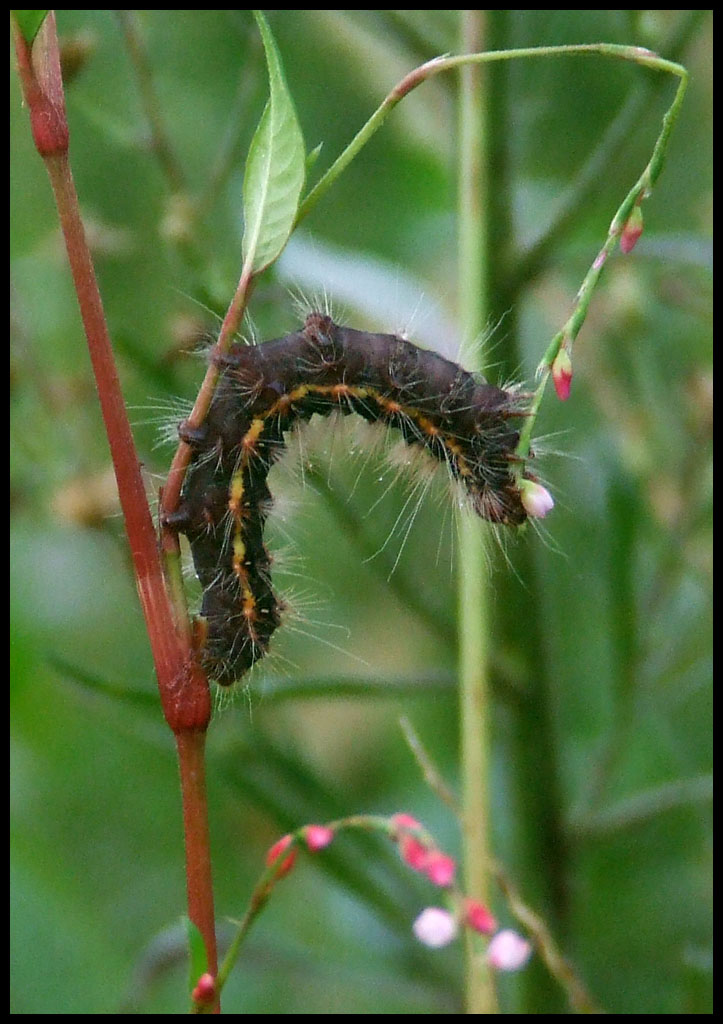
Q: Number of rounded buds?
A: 12